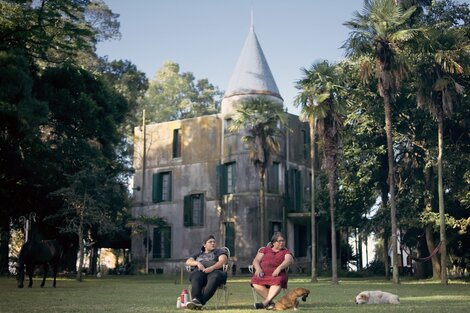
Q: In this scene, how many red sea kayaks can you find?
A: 0